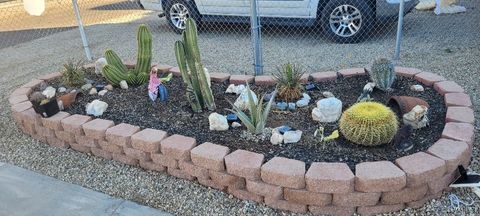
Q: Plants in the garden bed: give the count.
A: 7